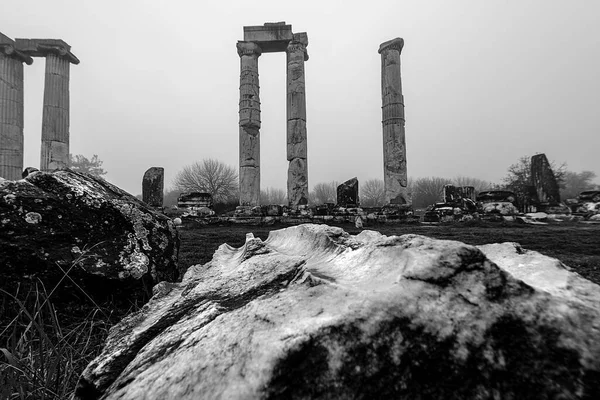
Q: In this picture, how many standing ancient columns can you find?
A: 5